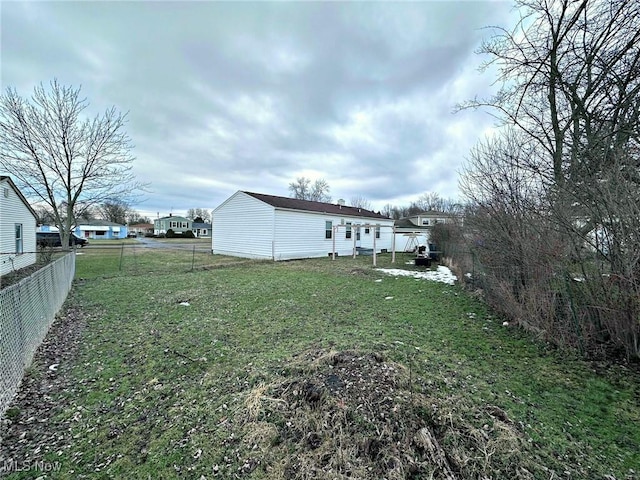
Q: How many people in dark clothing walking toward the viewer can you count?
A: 0